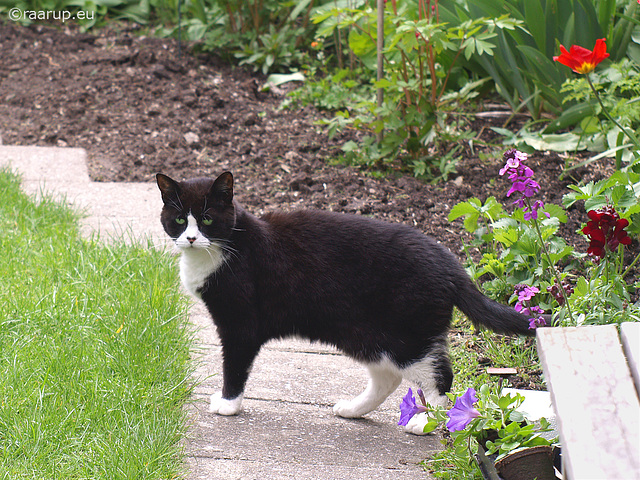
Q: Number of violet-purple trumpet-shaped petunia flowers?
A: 2